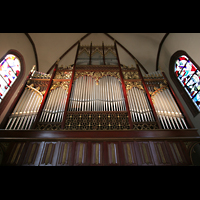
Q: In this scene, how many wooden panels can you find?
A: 11